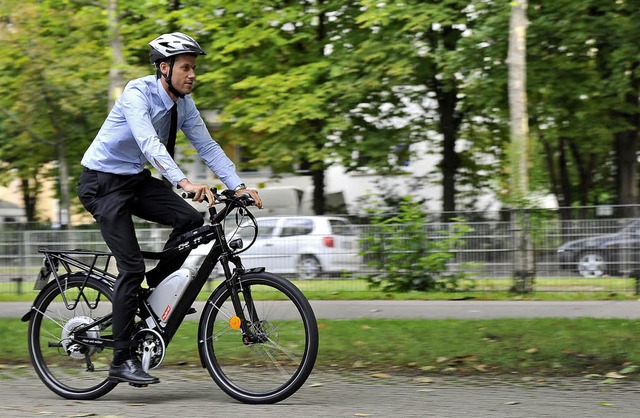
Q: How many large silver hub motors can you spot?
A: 1